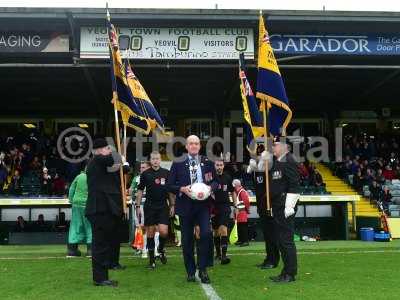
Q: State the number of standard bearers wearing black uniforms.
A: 4